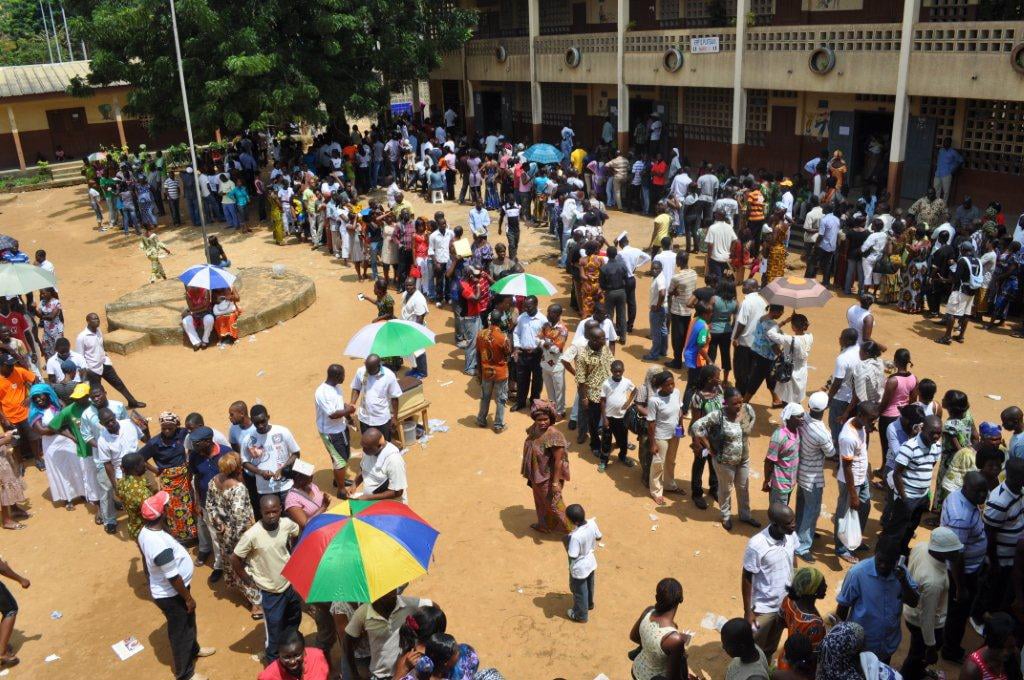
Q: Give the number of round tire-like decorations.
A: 5